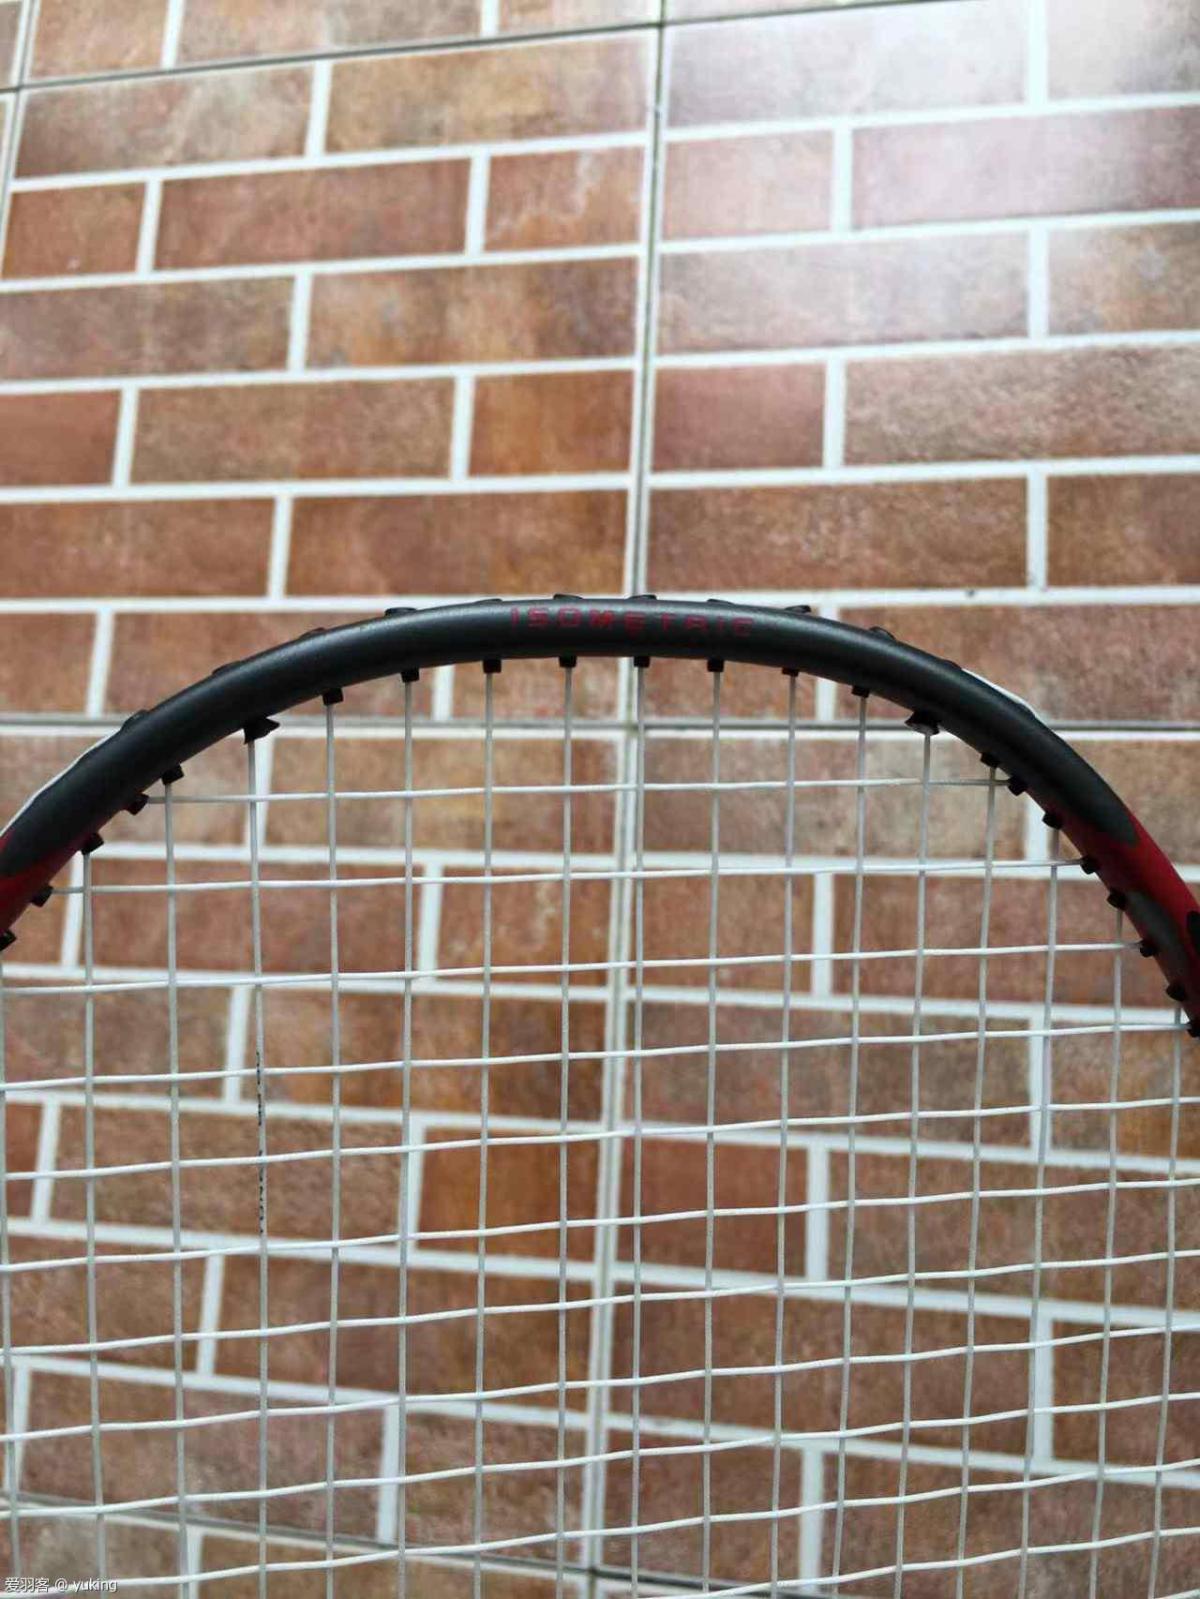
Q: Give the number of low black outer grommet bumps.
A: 11